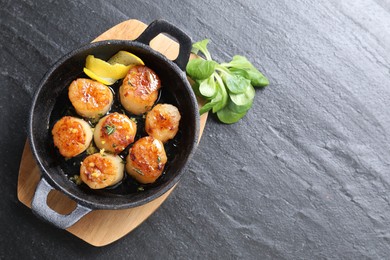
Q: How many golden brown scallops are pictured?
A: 7